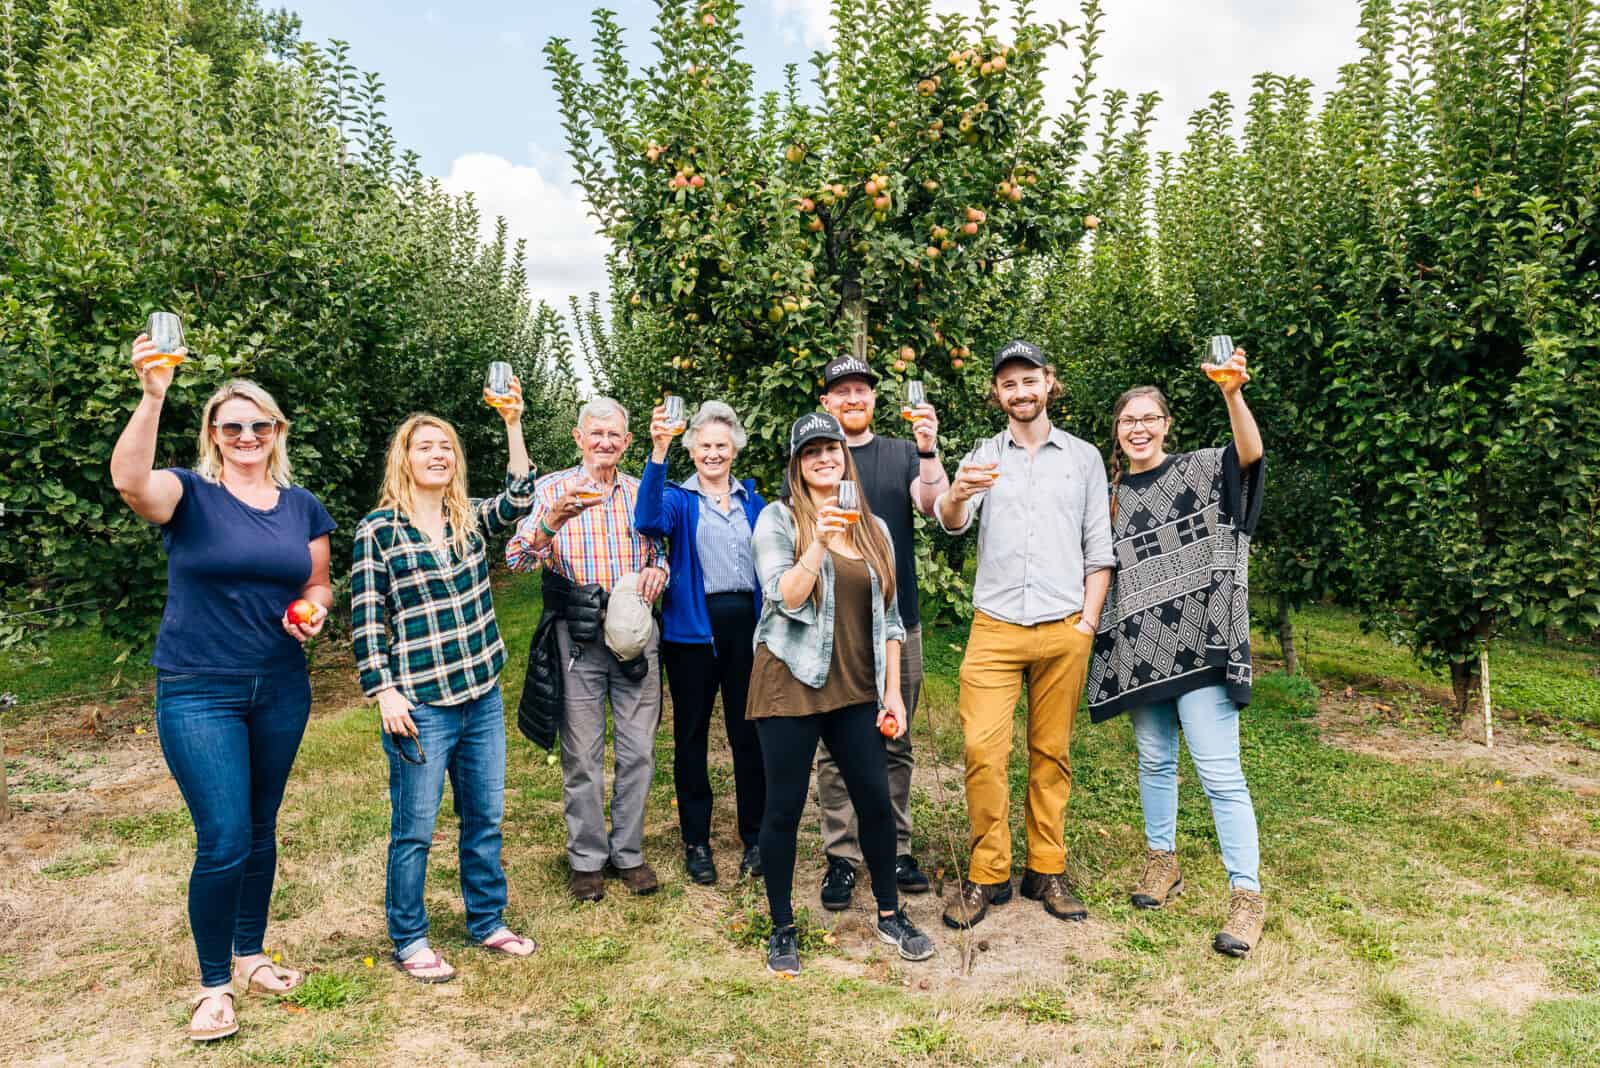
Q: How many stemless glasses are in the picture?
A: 8